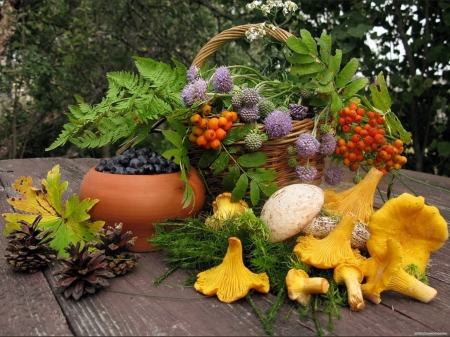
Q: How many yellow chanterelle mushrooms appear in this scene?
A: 8